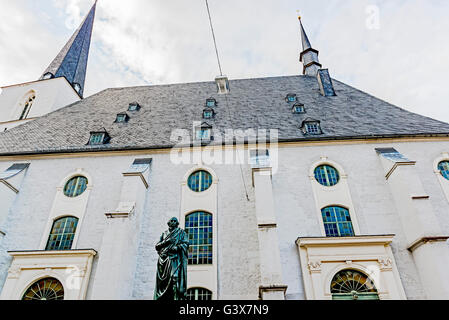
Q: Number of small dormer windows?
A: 9